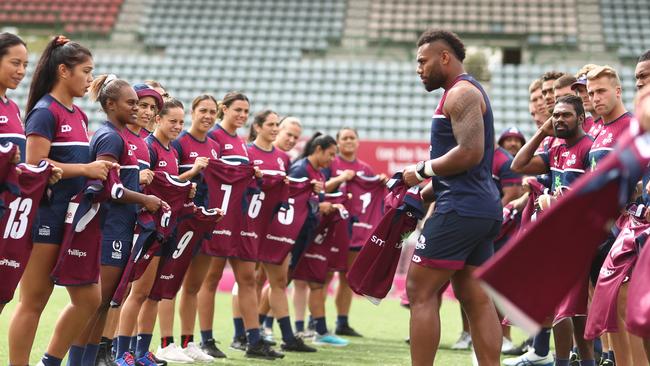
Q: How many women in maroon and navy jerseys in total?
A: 12